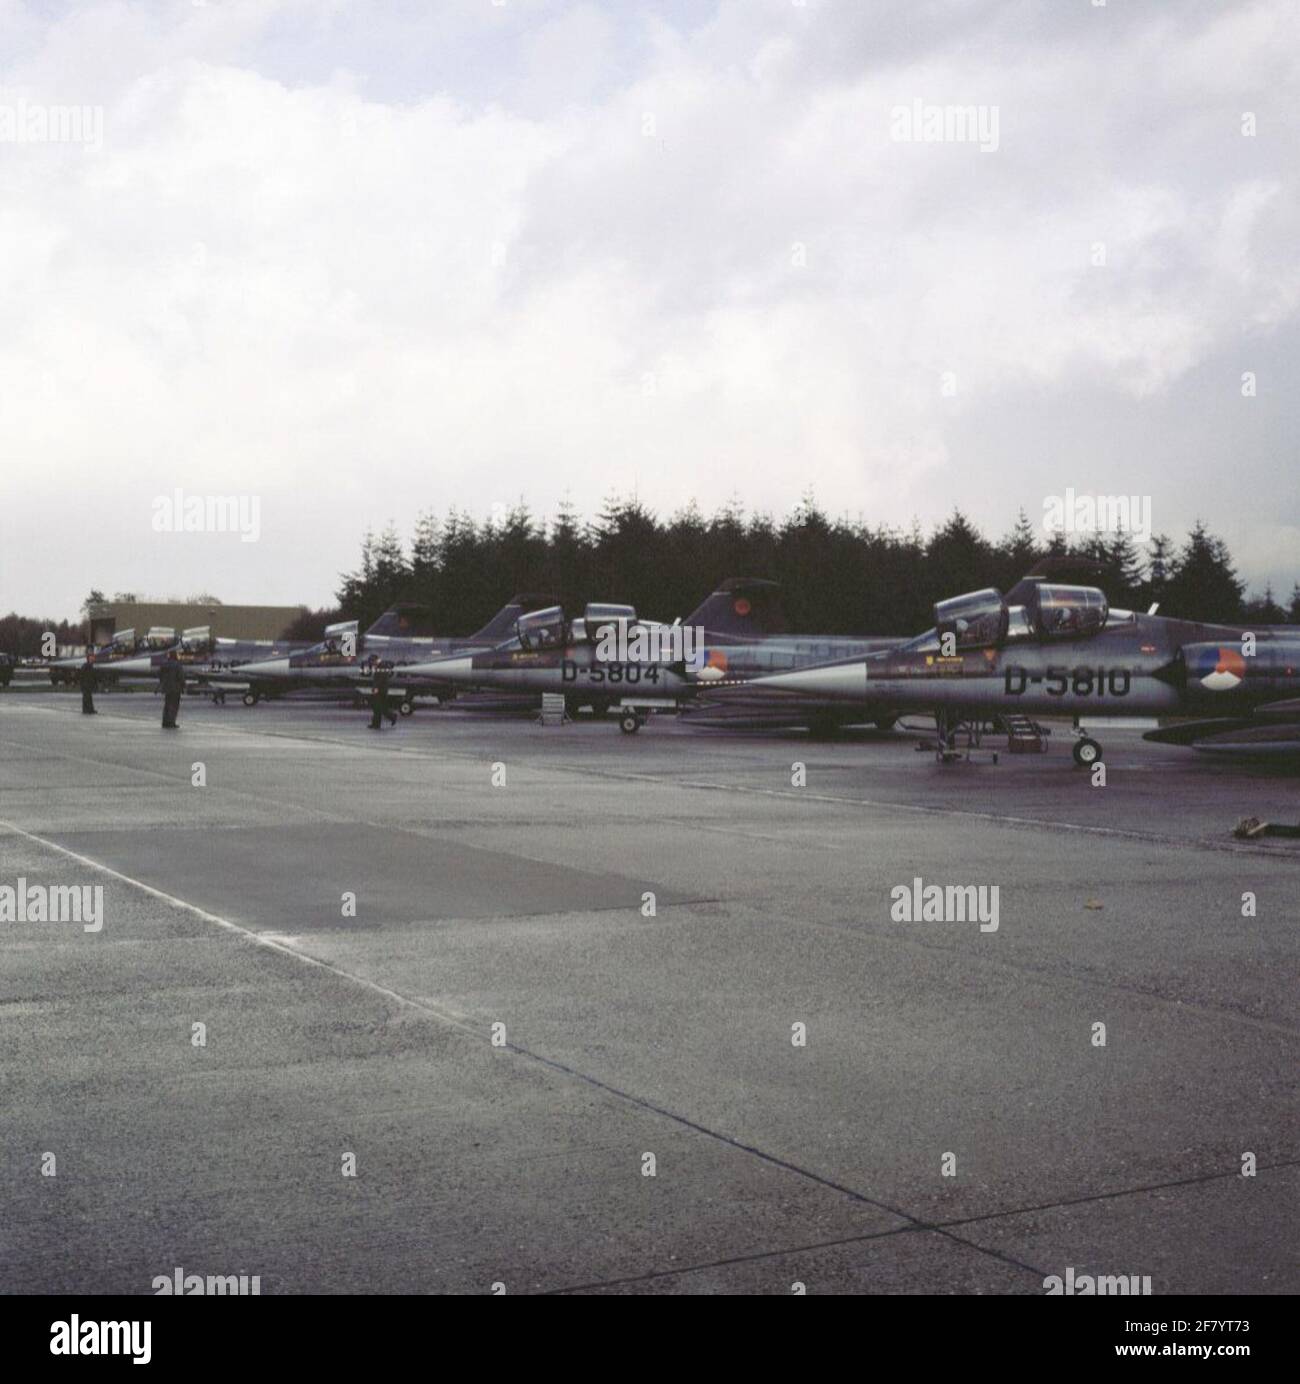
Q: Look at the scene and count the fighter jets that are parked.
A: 5